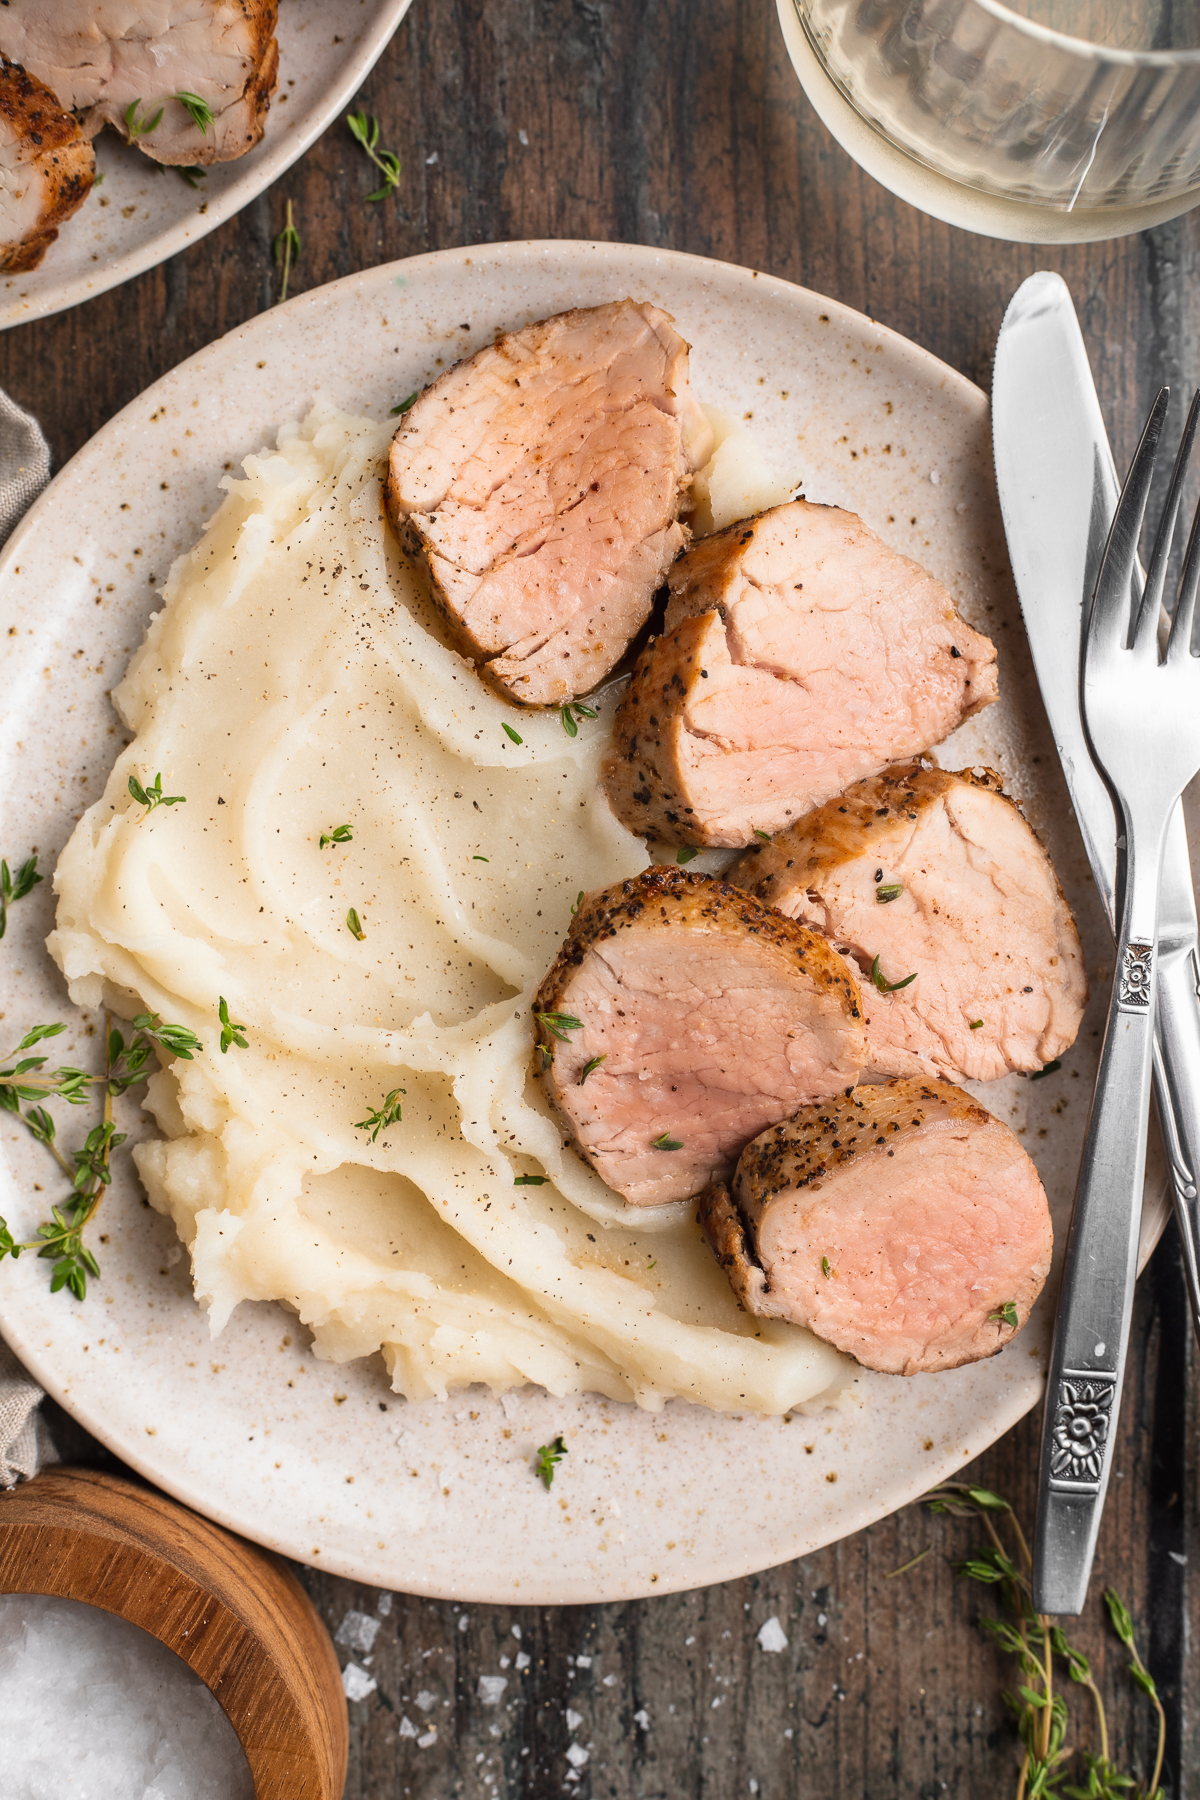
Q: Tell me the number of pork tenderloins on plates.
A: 7